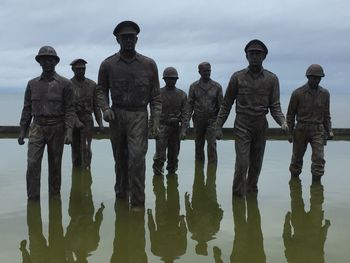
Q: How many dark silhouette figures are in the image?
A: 7